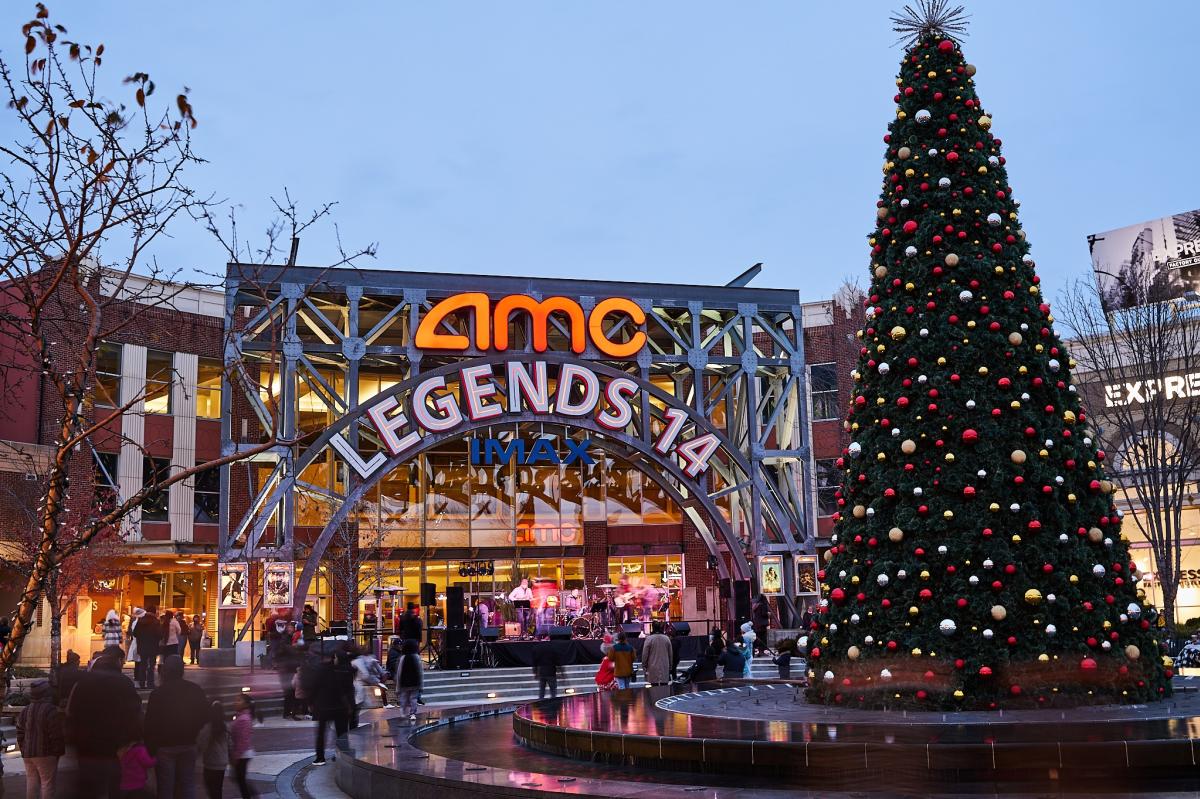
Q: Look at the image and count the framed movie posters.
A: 4